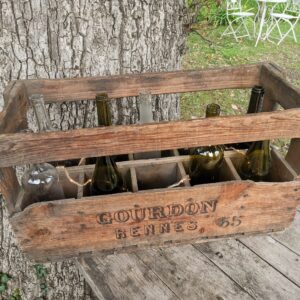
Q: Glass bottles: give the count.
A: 5